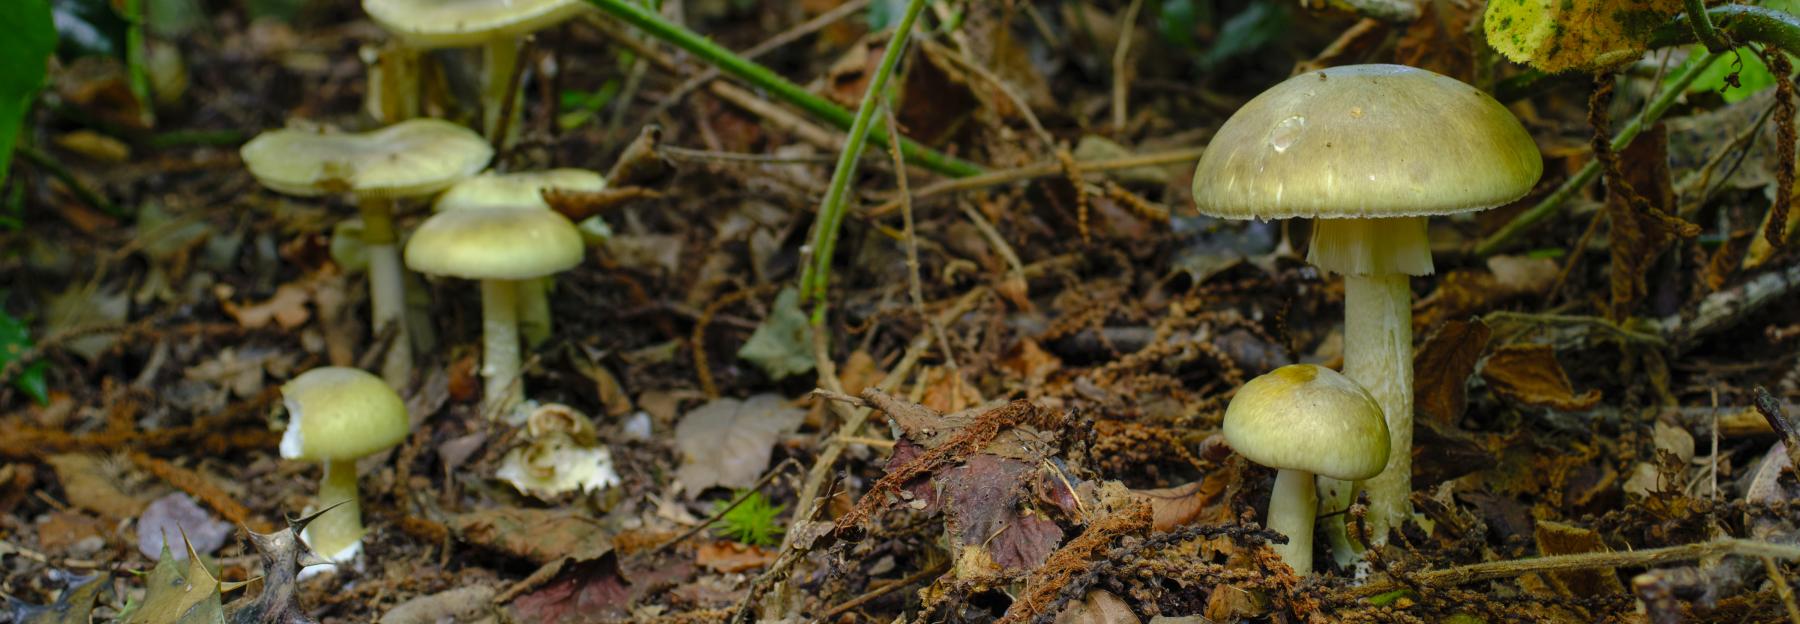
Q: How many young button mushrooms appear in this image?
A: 2